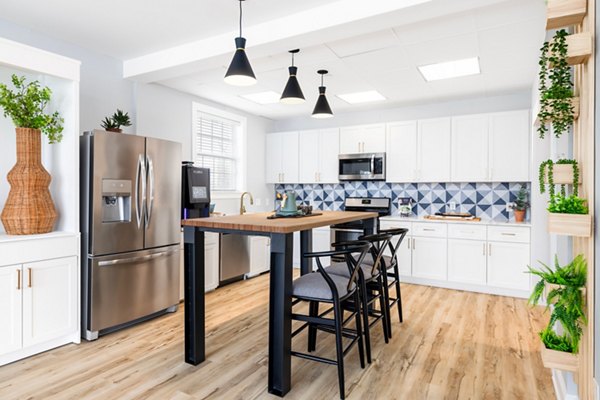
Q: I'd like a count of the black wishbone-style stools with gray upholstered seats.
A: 3